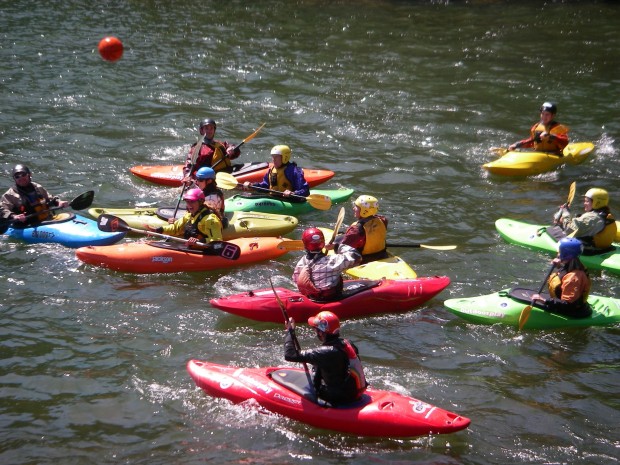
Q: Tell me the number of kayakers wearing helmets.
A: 11